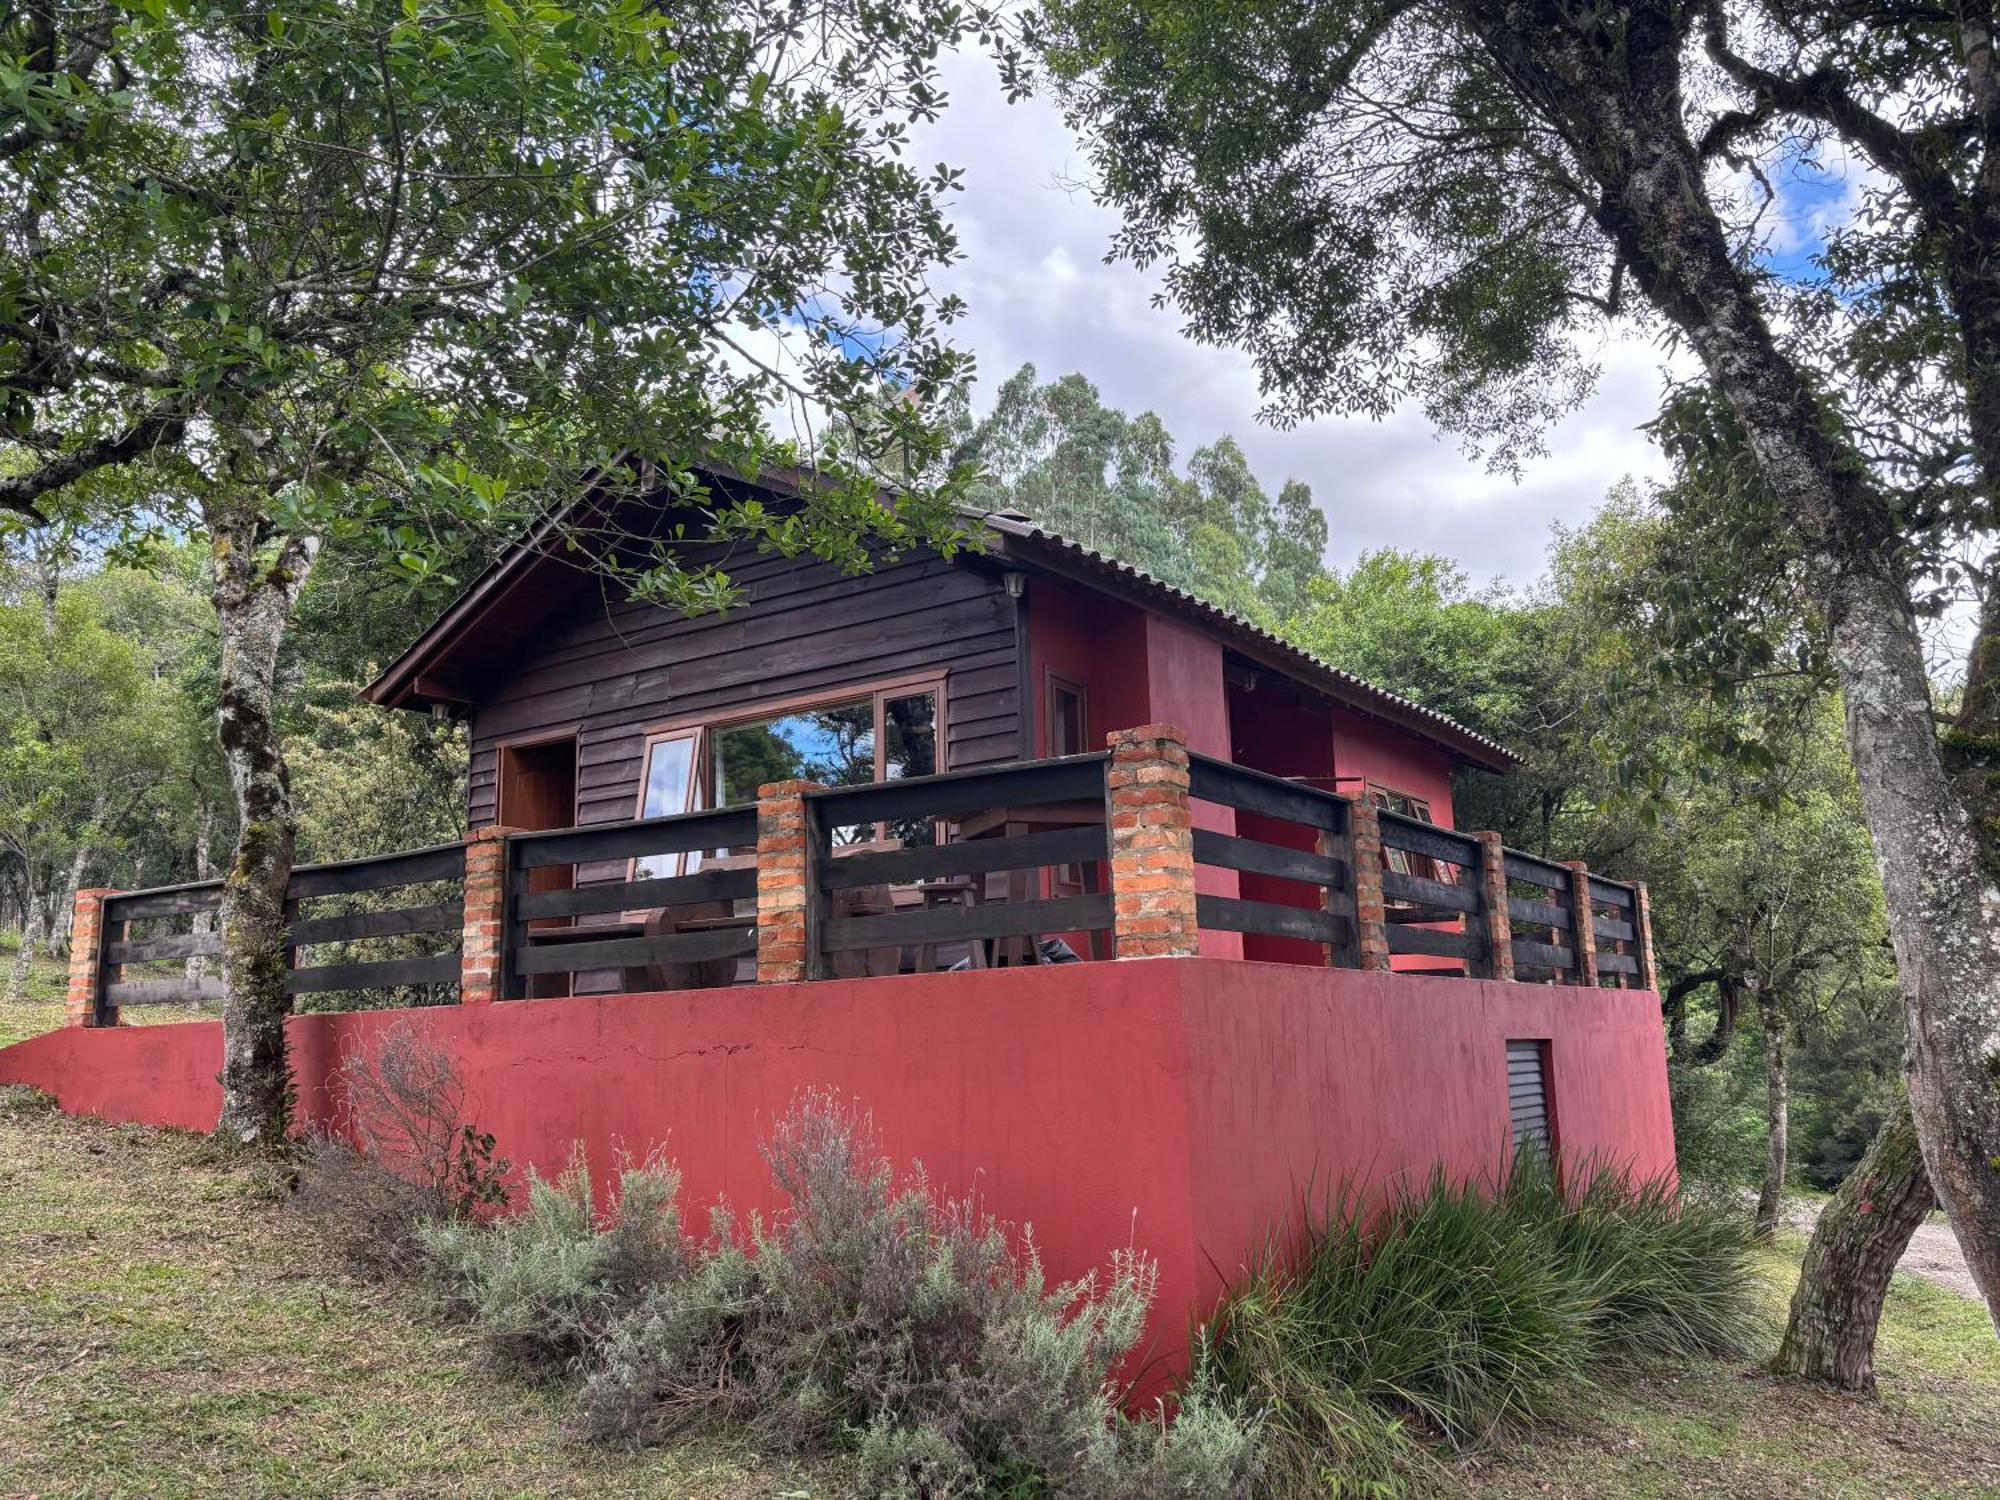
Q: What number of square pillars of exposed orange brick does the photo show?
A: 8